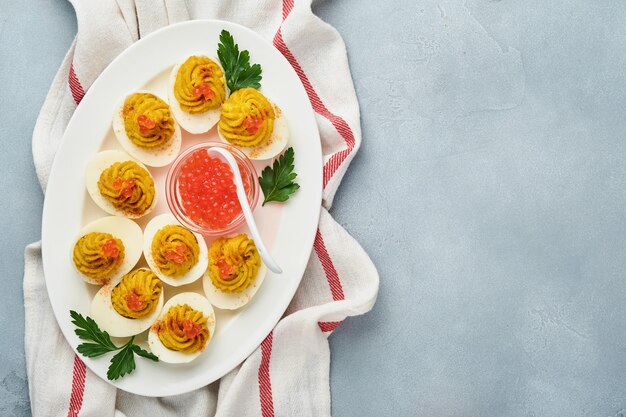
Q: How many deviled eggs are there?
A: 9